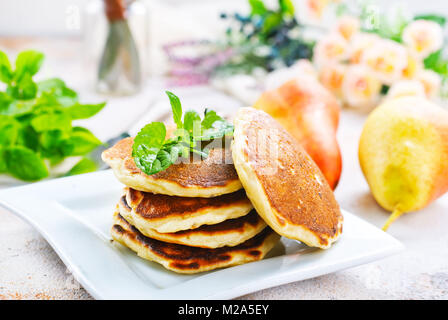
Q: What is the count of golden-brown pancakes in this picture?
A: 5